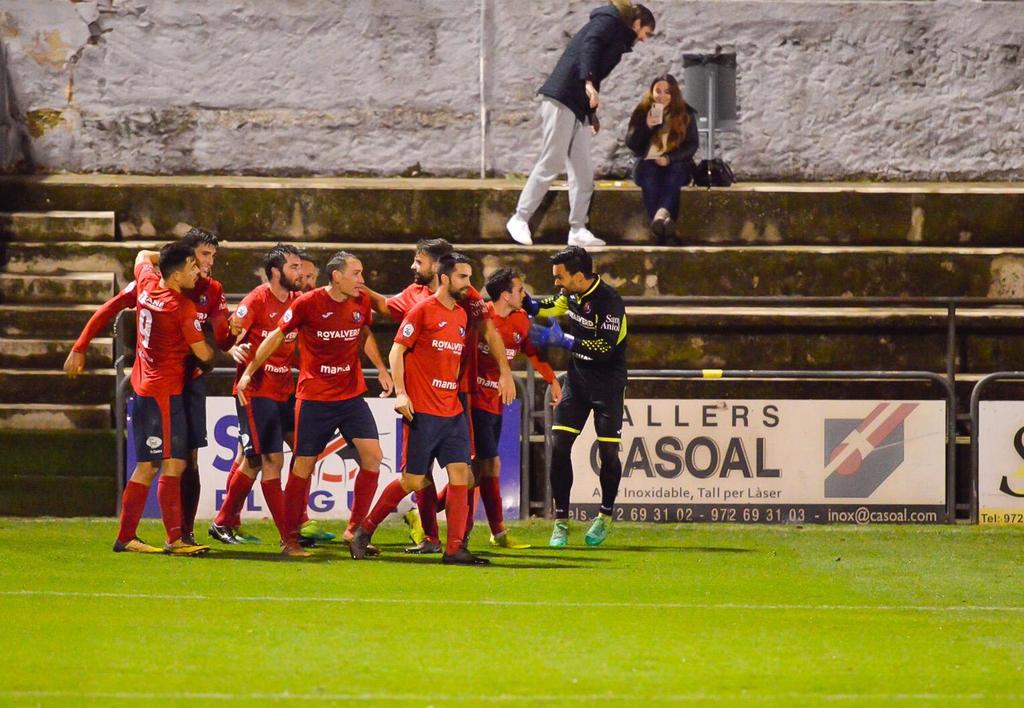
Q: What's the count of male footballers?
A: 9